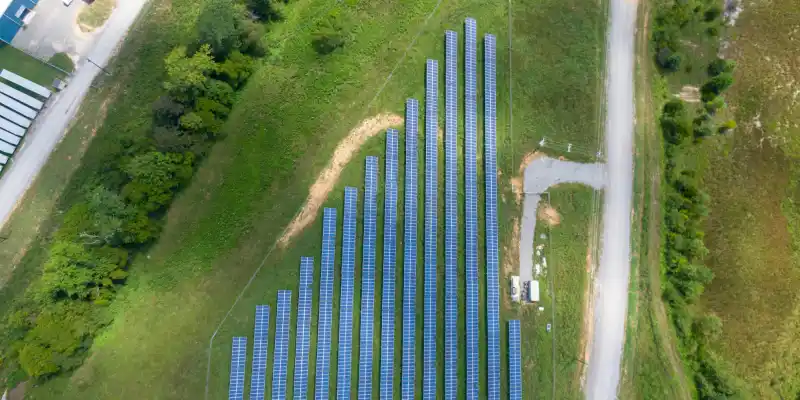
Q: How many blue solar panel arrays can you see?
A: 14